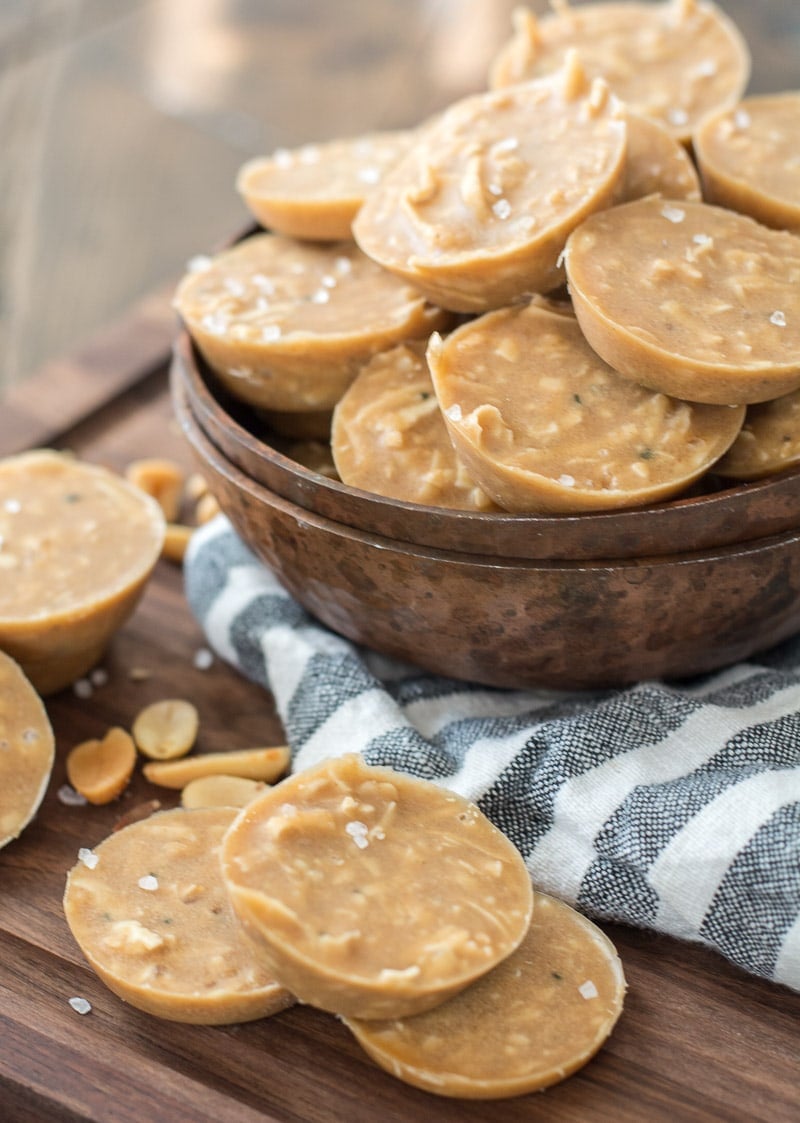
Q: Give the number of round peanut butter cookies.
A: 15